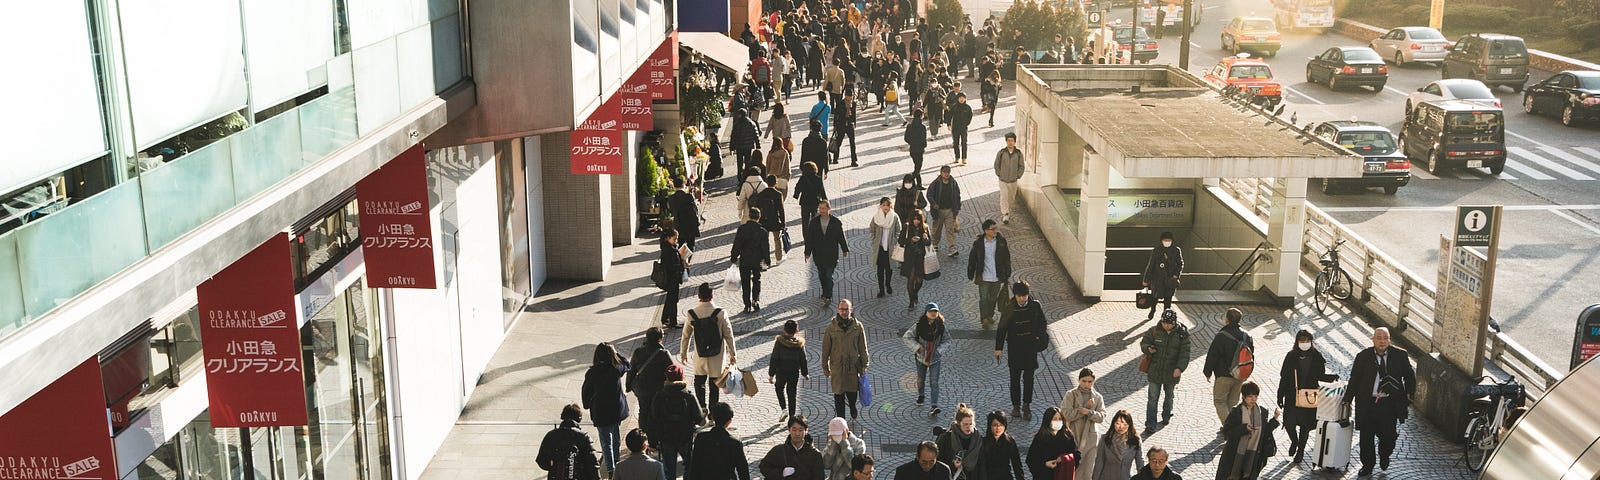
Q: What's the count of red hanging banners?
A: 6